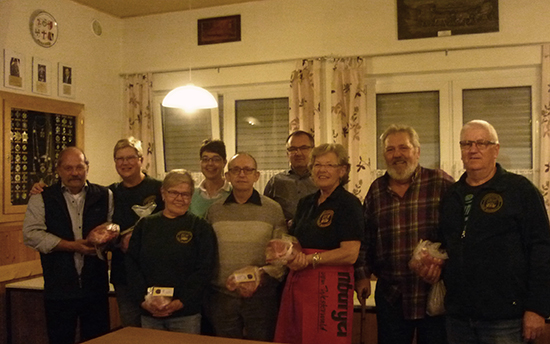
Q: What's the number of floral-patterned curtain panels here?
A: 4